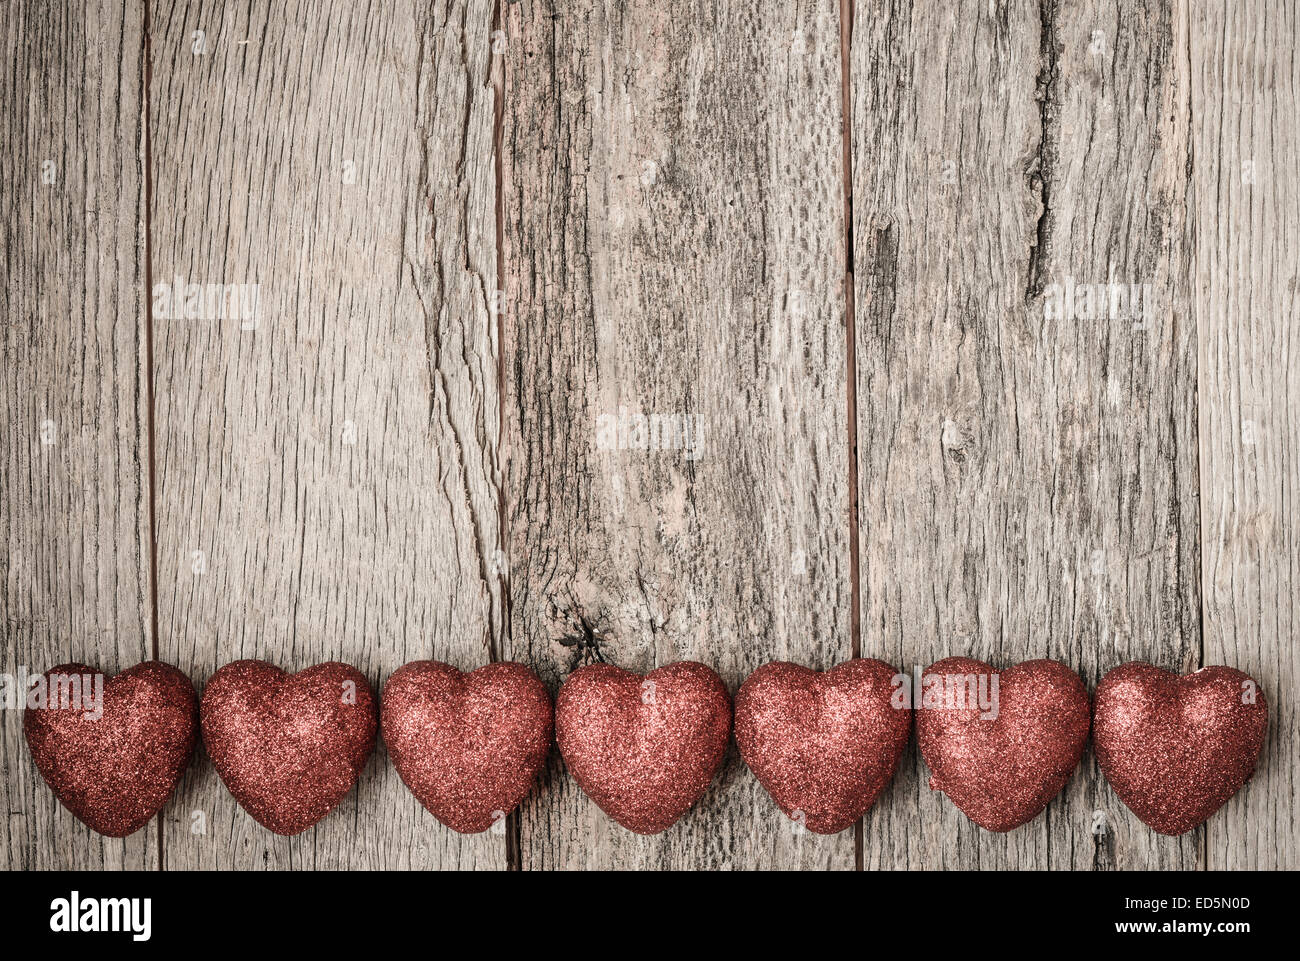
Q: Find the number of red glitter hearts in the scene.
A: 7